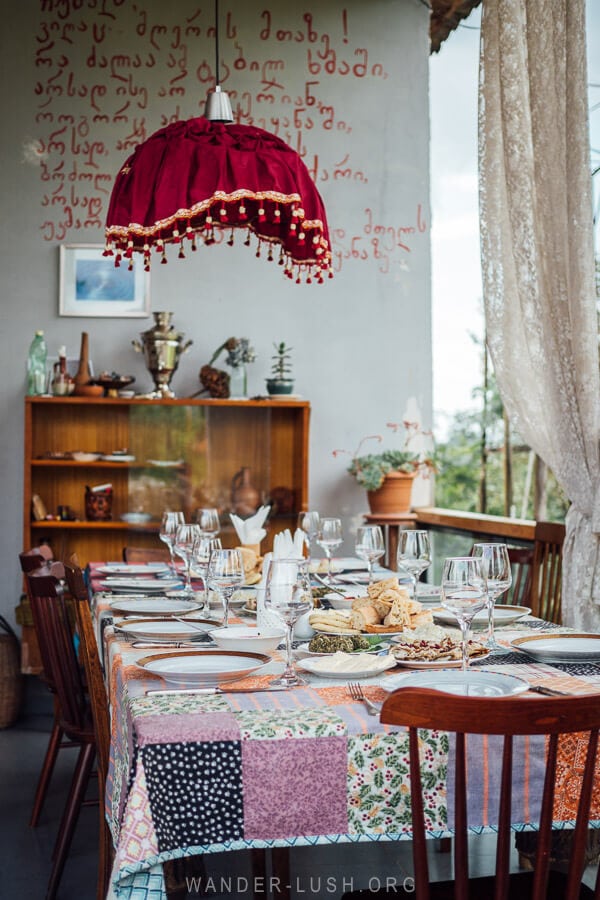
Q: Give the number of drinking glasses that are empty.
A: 12